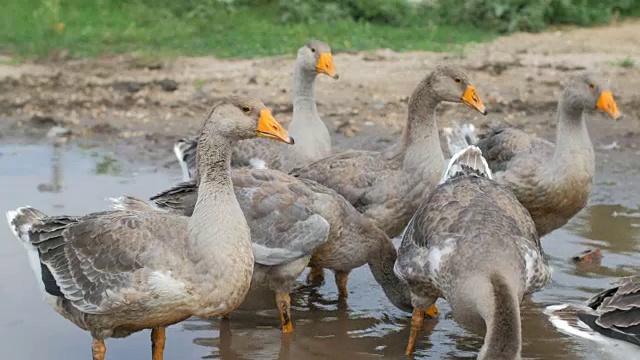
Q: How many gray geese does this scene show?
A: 7